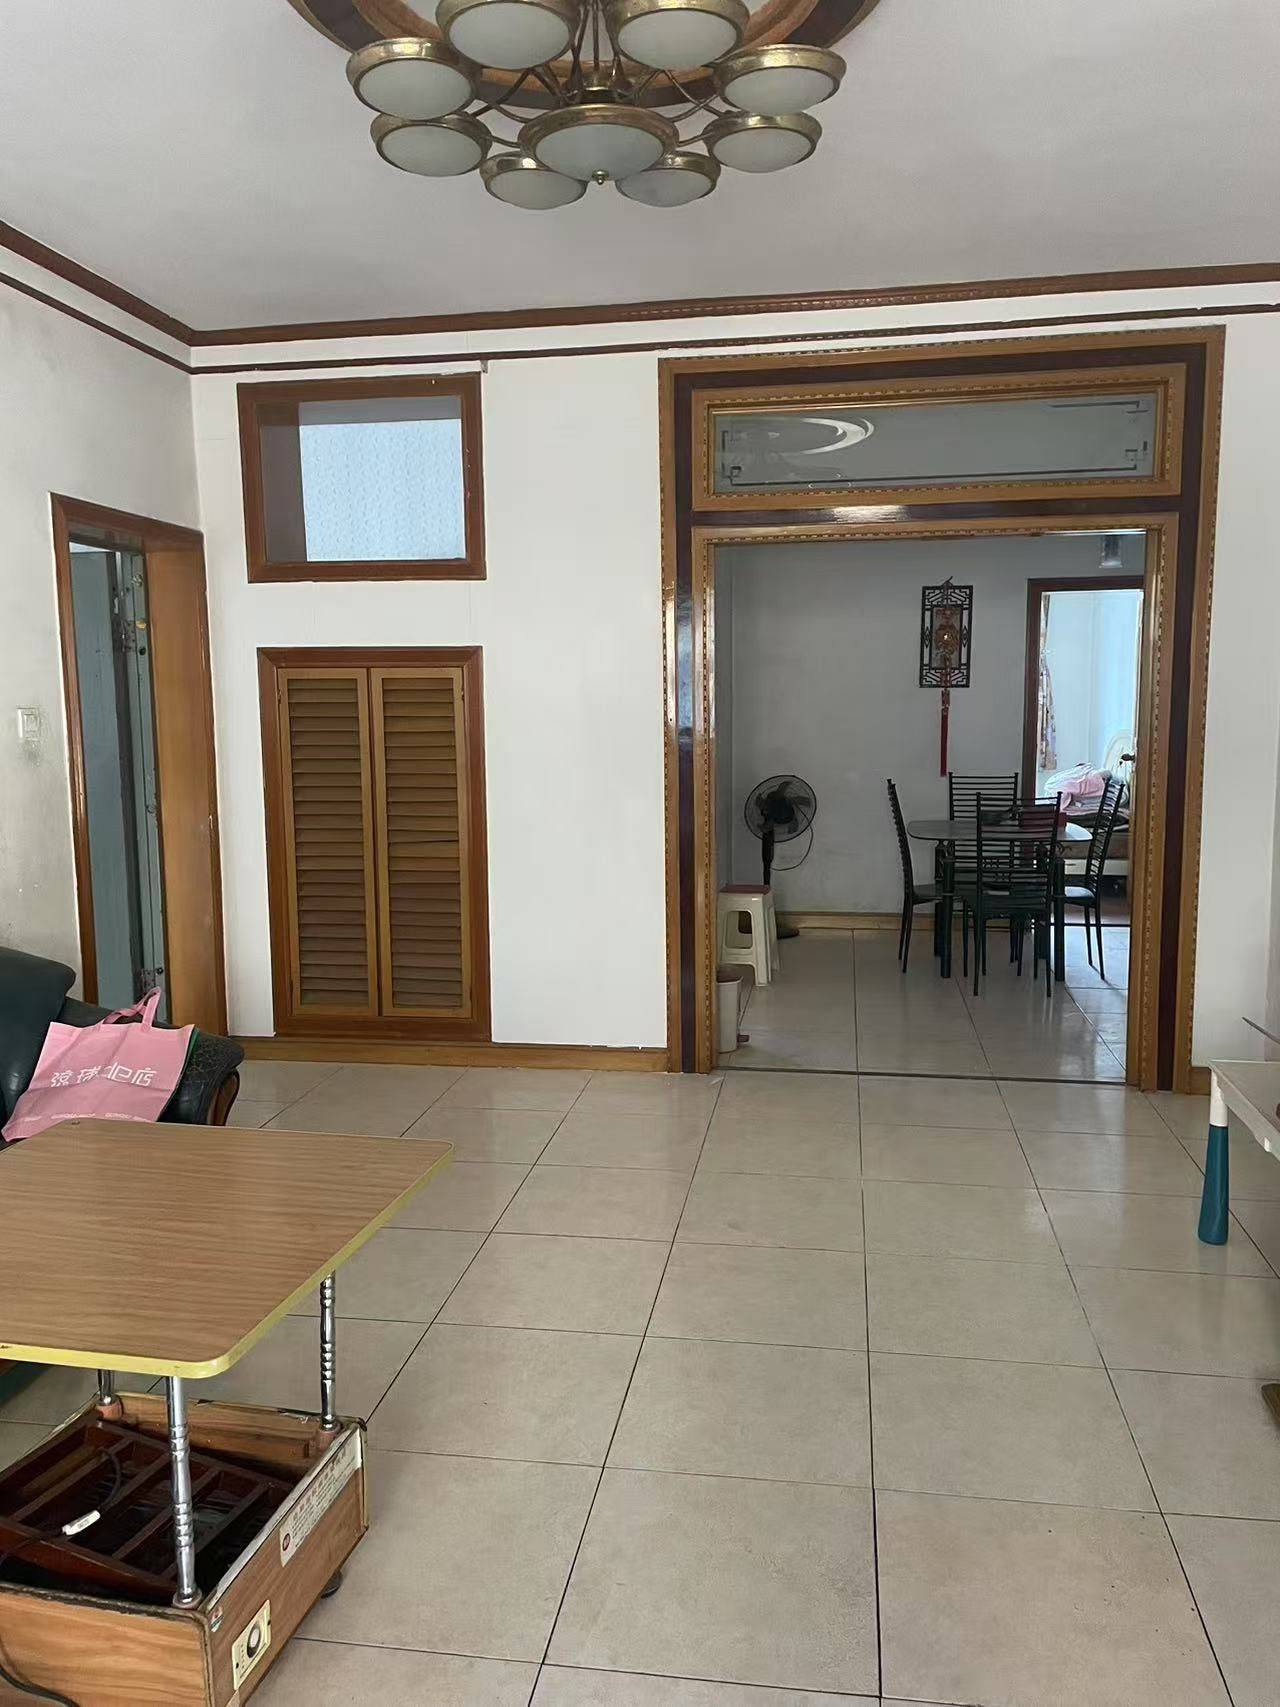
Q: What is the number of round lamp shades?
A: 9